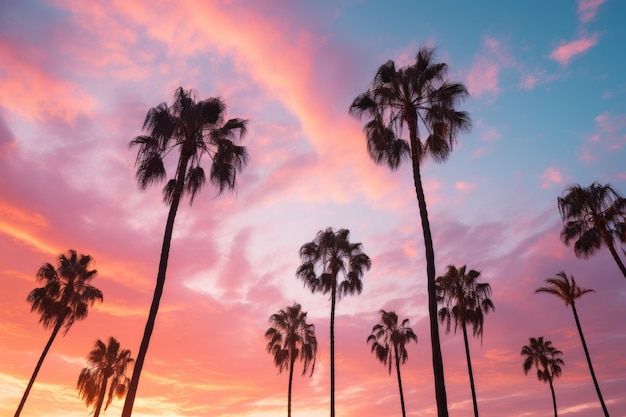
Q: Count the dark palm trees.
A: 11